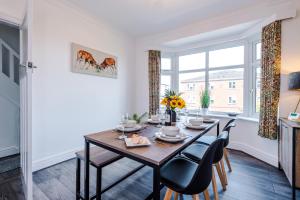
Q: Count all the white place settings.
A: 5